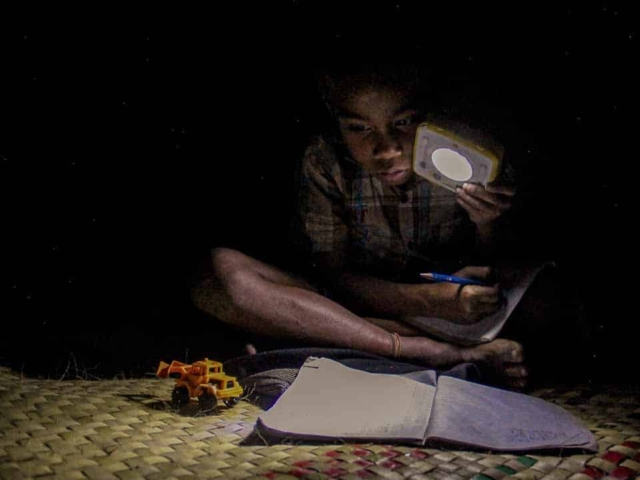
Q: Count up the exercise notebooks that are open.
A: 2